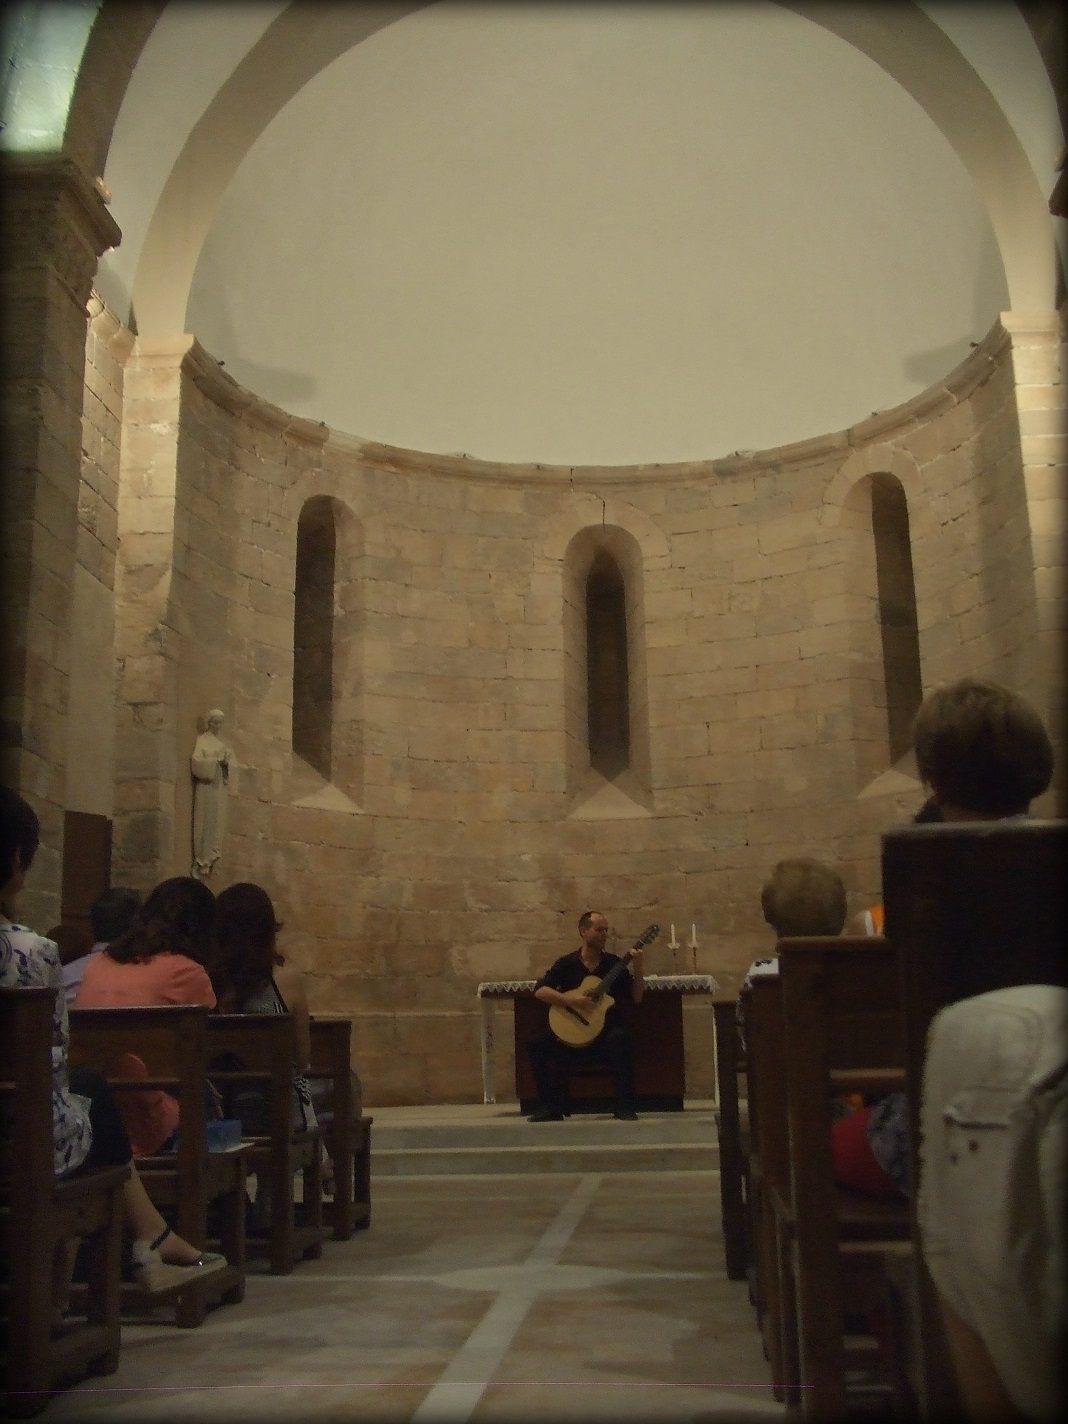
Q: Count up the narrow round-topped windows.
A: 3